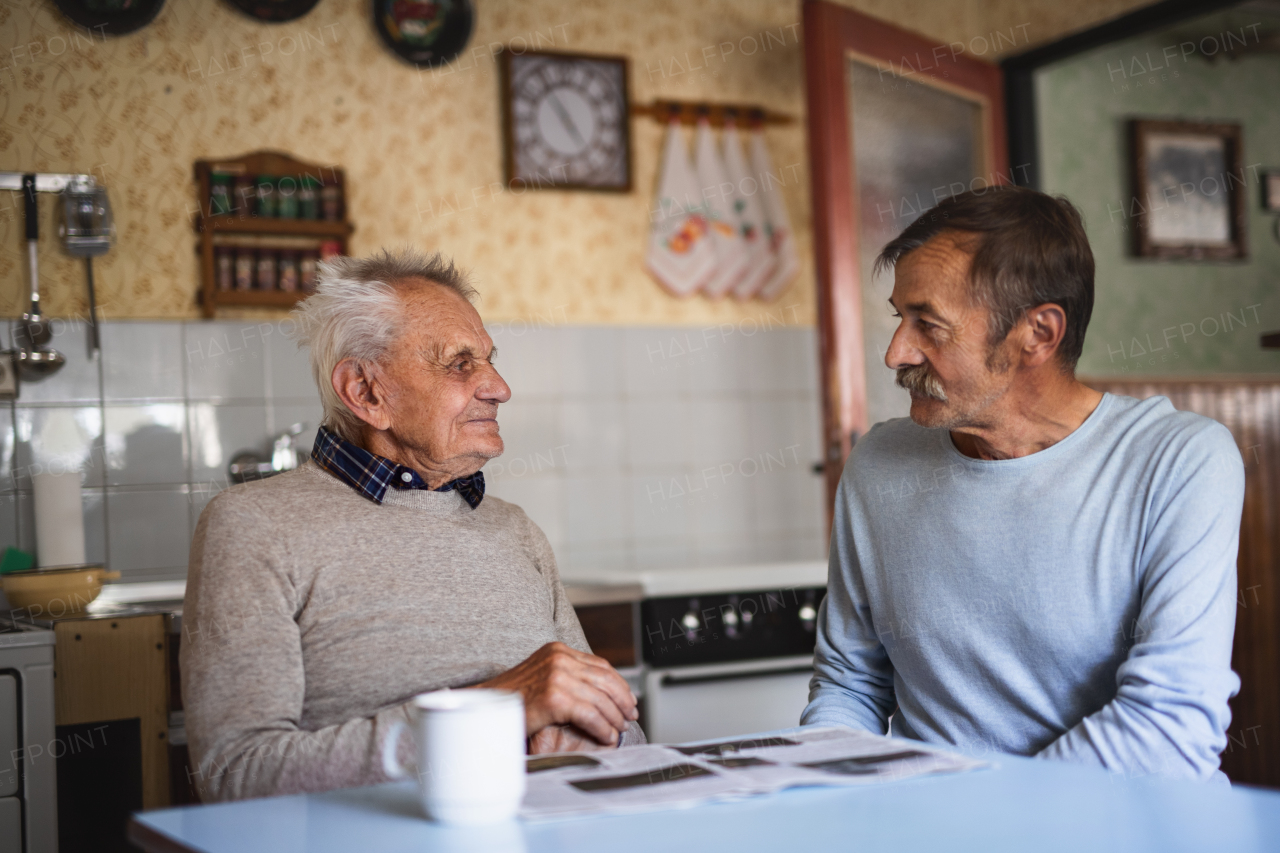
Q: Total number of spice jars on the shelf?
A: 12